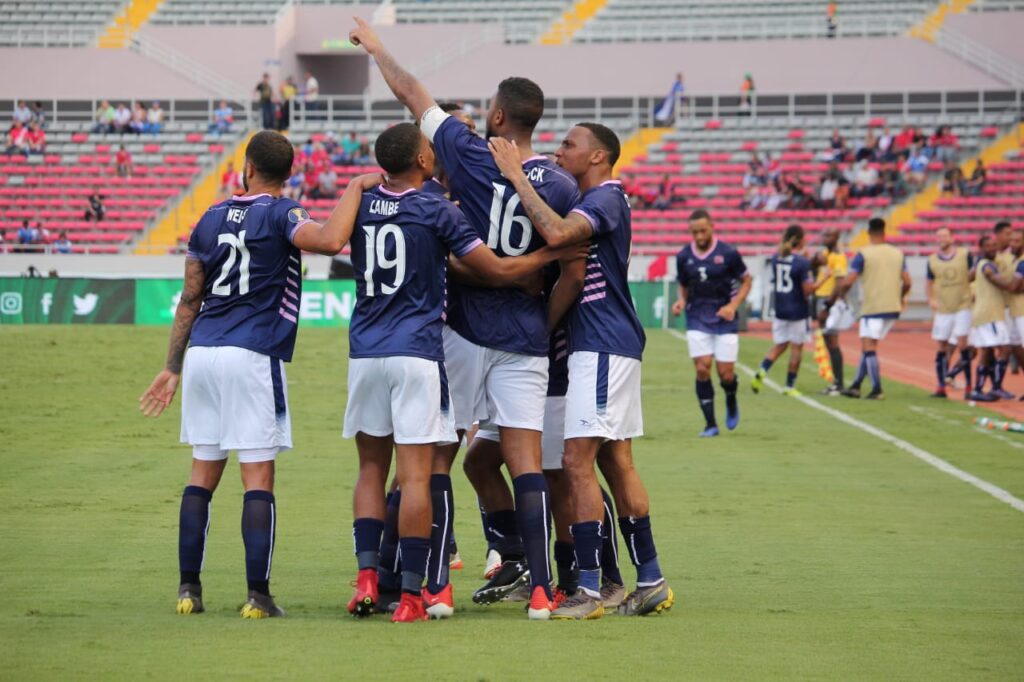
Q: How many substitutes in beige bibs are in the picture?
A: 5